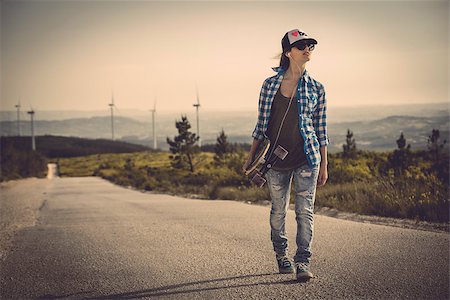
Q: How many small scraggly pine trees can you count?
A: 5